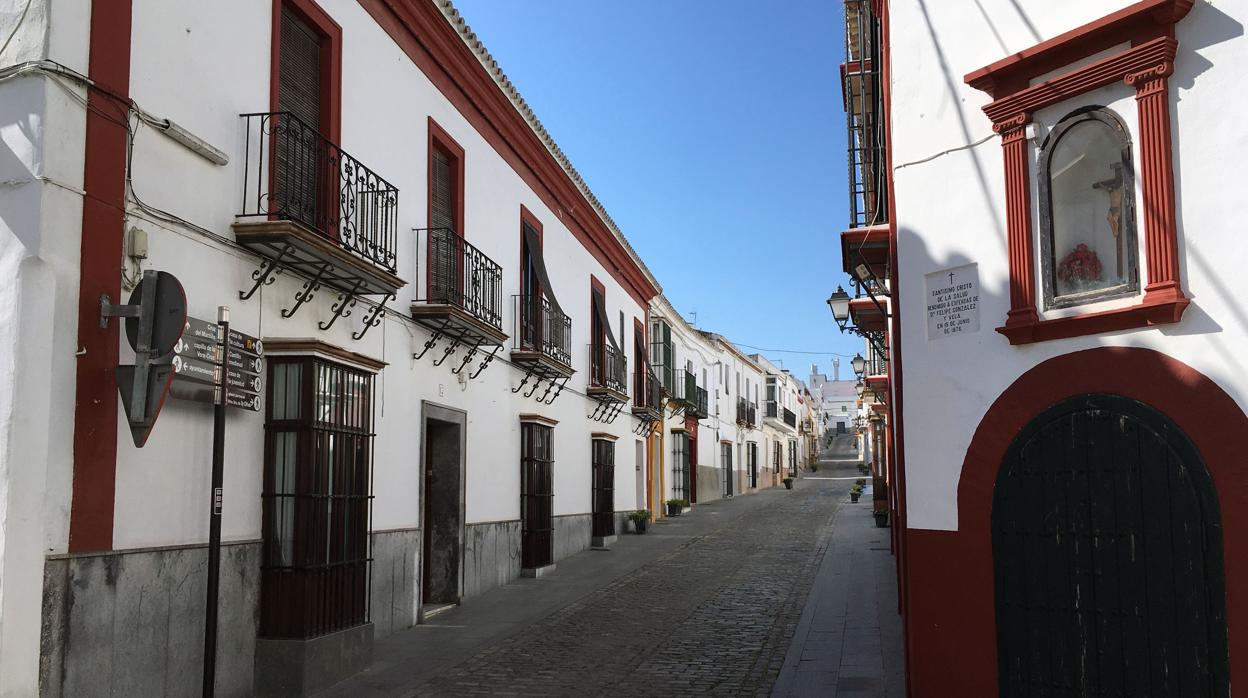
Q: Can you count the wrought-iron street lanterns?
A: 3